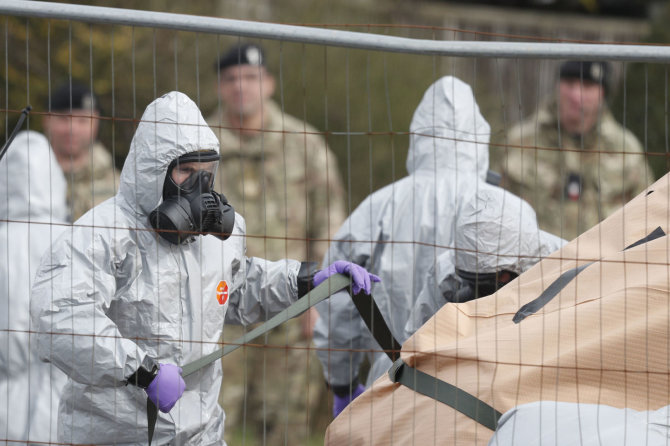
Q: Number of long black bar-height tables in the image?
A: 0